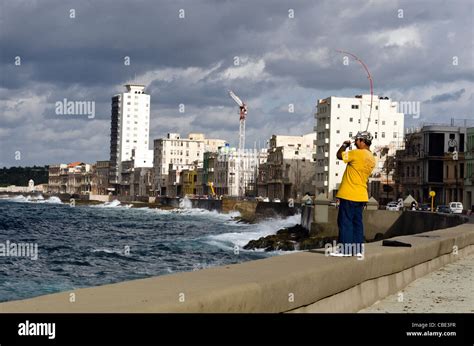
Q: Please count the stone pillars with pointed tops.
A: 4